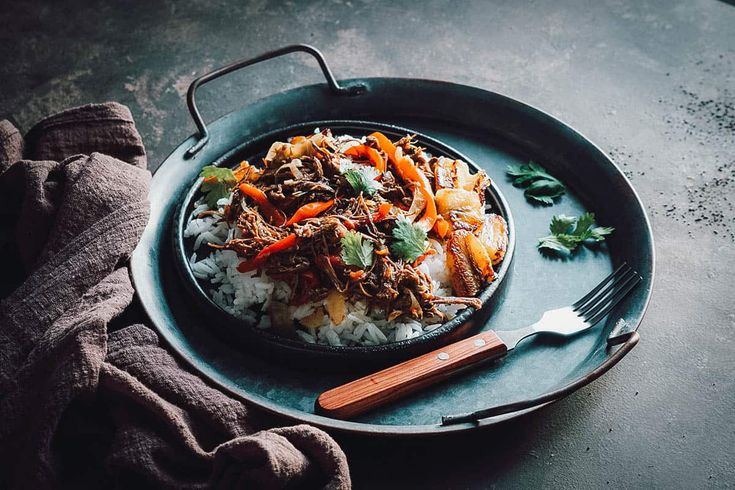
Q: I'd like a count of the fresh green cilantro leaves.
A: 6